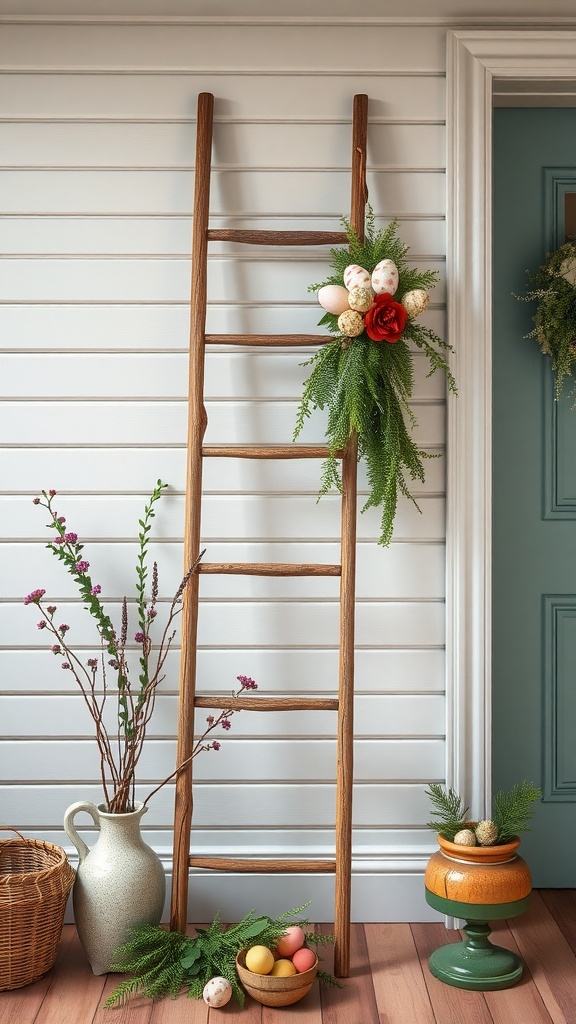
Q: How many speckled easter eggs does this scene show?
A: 8